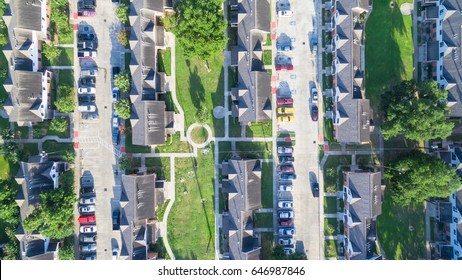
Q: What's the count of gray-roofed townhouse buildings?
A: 10